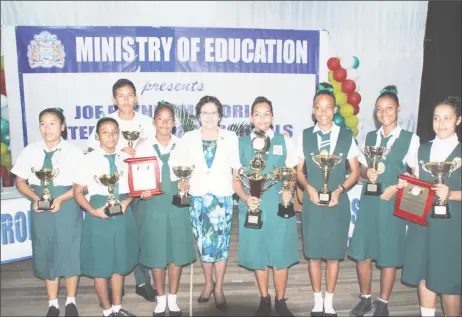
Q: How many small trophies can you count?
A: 8